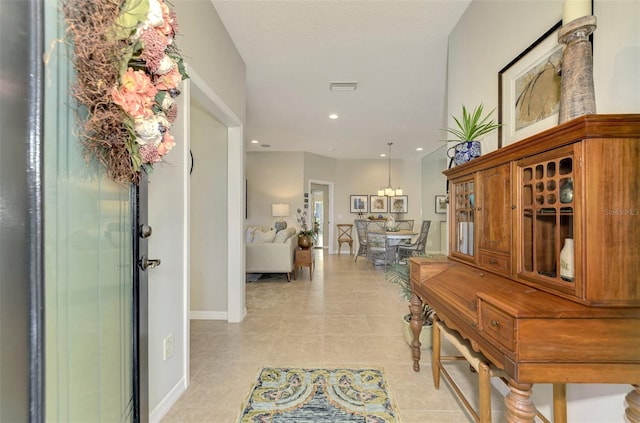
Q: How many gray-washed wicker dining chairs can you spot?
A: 4